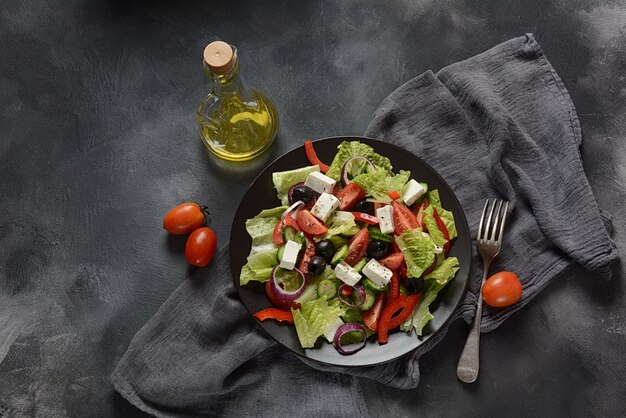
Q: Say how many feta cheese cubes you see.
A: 7